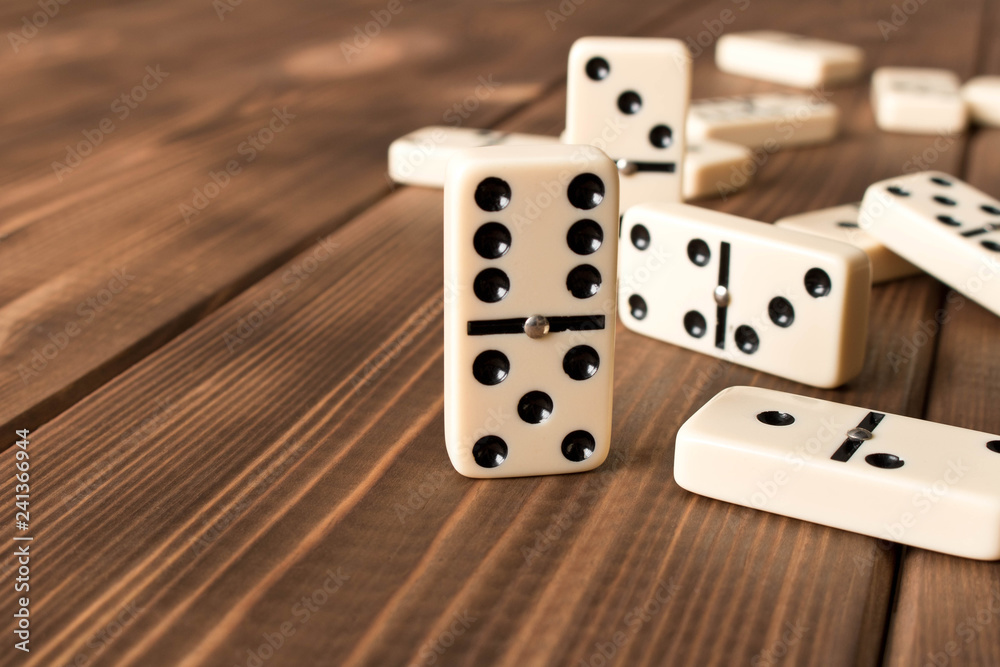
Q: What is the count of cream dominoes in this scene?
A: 12